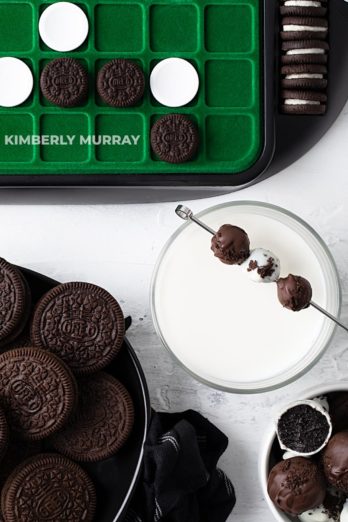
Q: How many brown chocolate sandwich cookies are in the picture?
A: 14